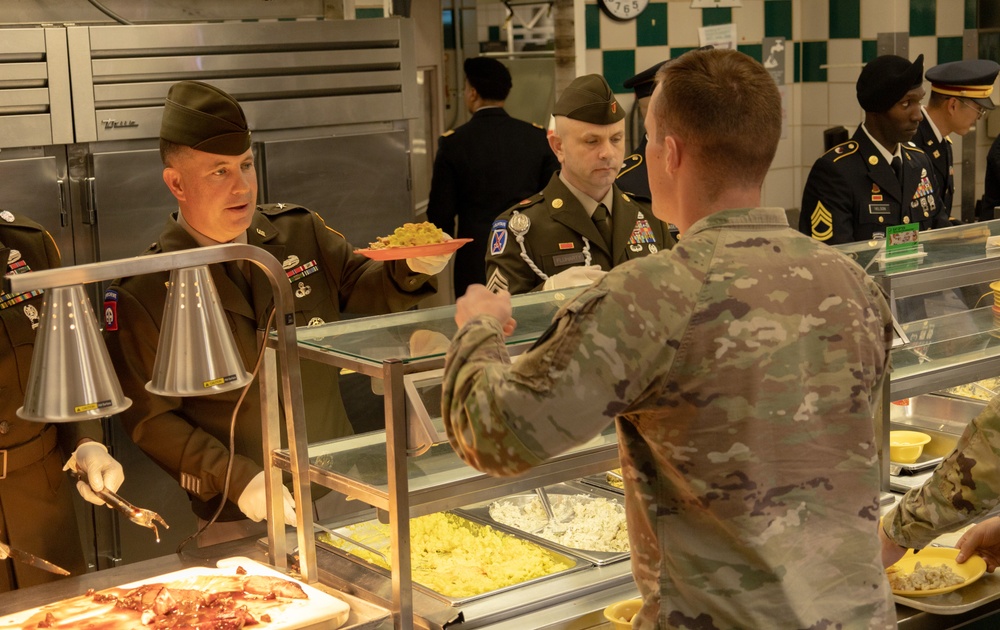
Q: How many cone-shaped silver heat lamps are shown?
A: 2